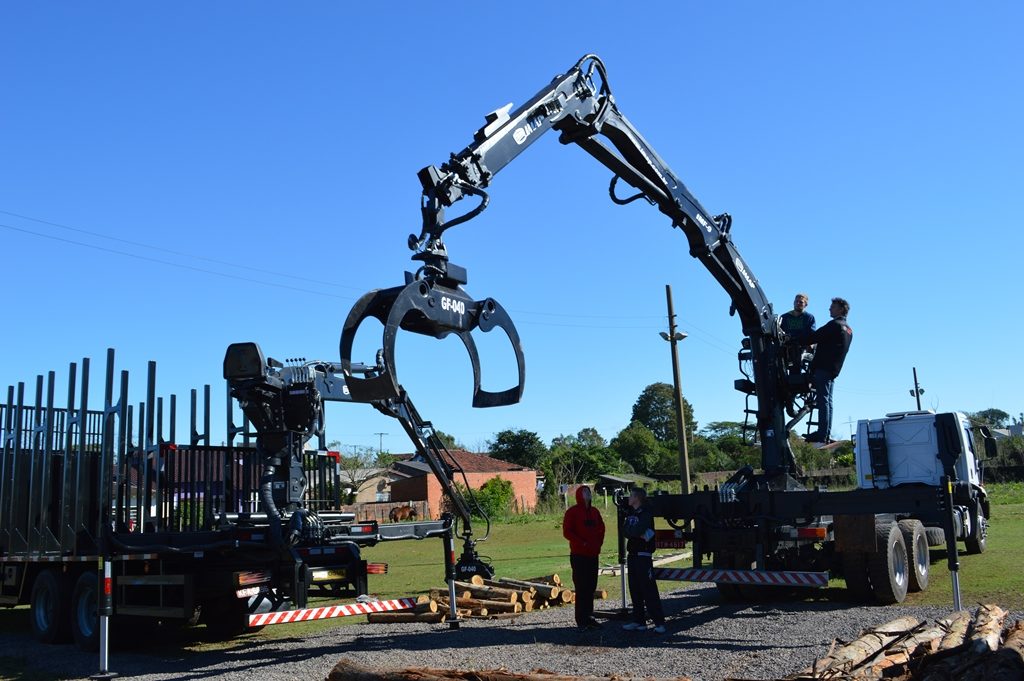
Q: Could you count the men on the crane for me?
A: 2